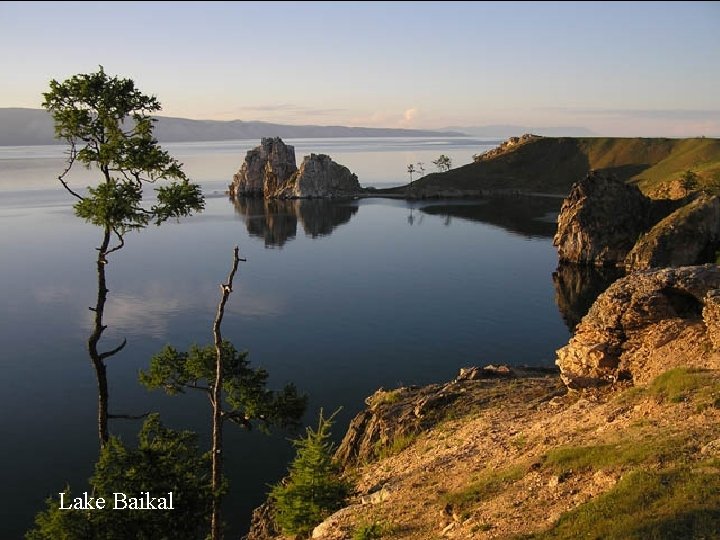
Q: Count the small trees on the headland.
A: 3